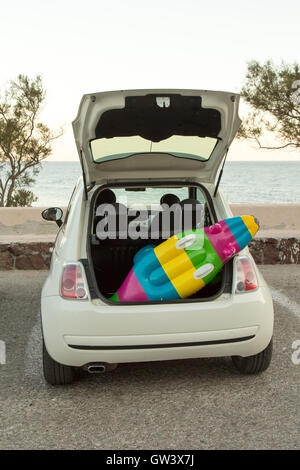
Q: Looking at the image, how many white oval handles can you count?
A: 2